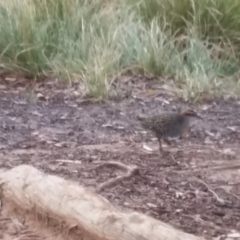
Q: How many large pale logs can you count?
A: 1